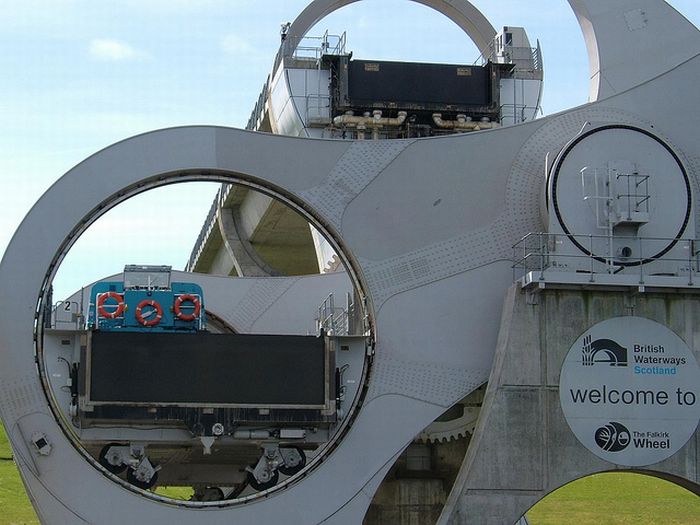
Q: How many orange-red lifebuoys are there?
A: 3